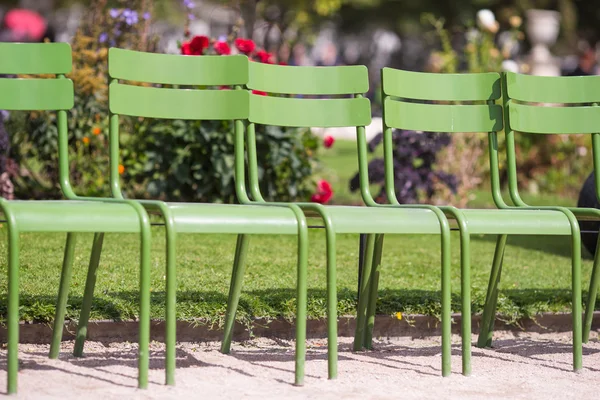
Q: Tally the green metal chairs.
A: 5